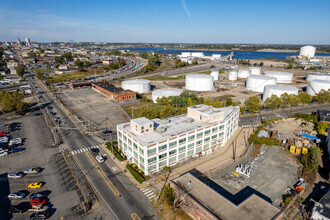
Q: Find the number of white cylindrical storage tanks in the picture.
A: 13